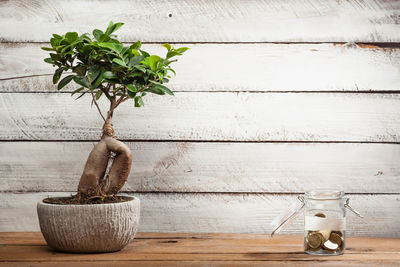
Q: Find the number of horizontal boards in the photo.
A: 5